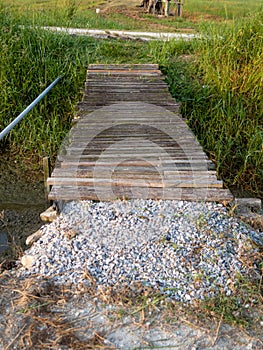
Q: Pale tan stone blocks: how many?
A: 3